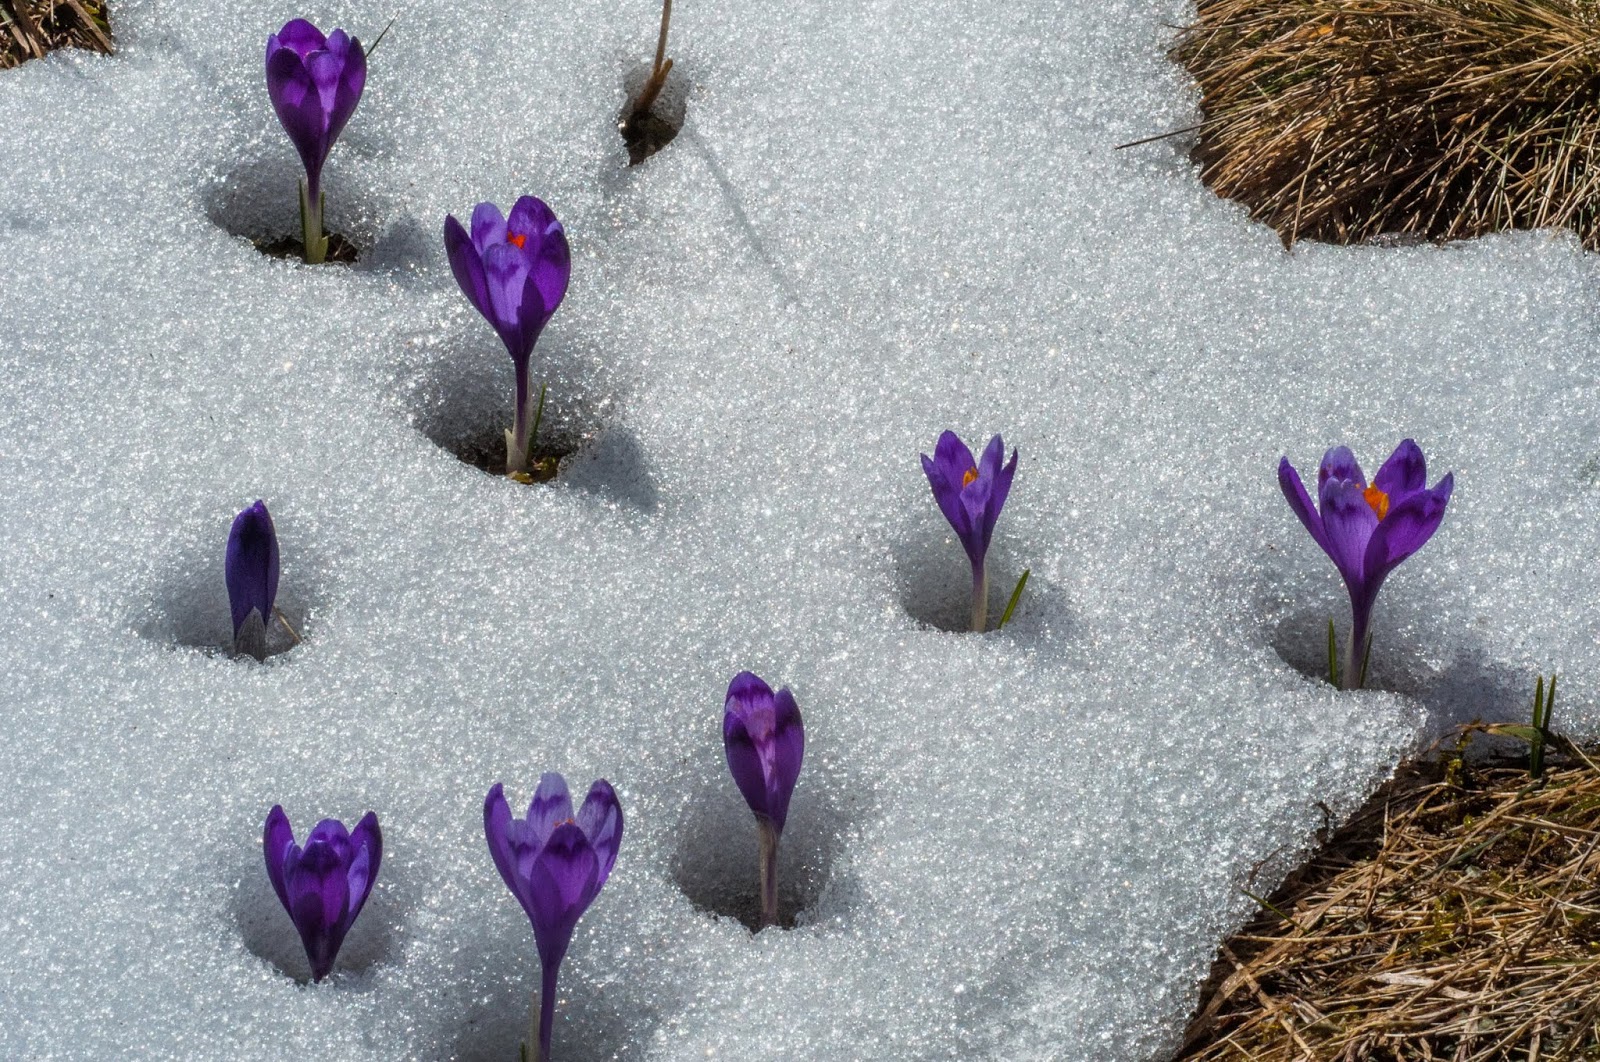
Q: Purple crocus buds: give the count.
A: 8